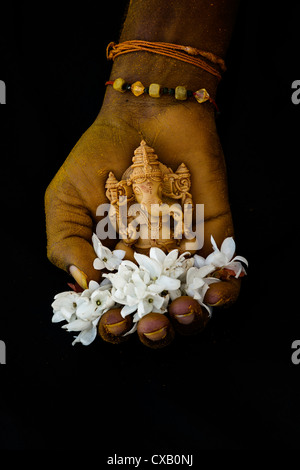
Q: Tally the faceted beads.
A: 2